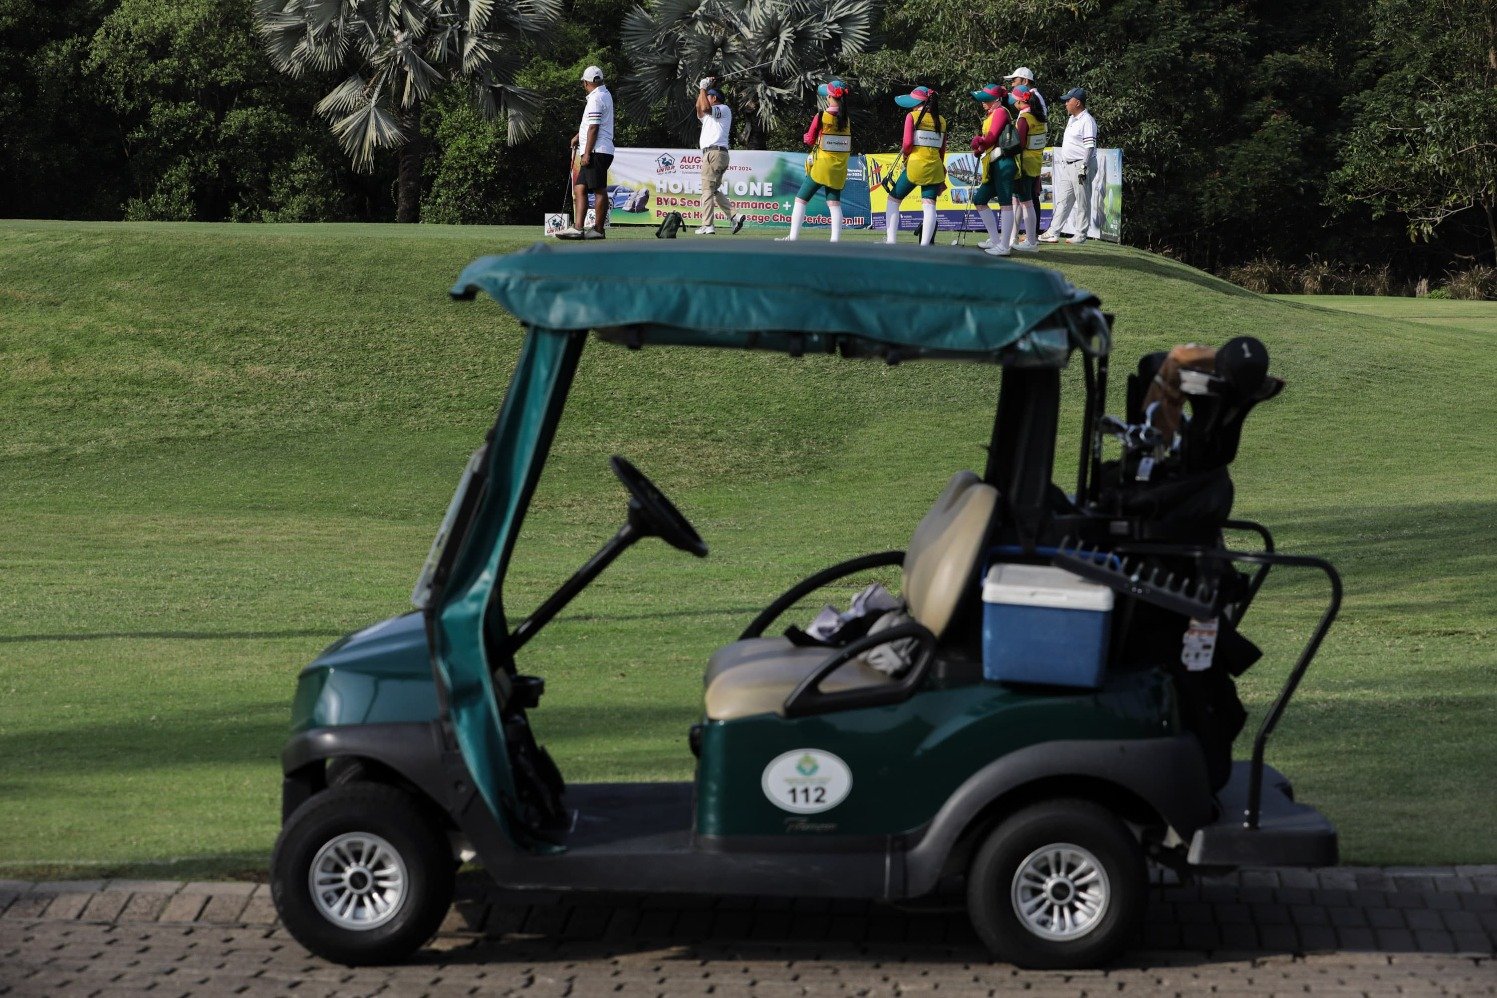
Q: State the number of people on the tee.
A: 8